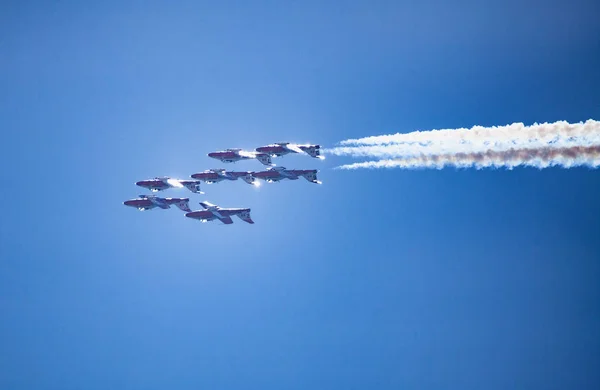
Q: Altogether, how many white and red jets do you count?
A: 7